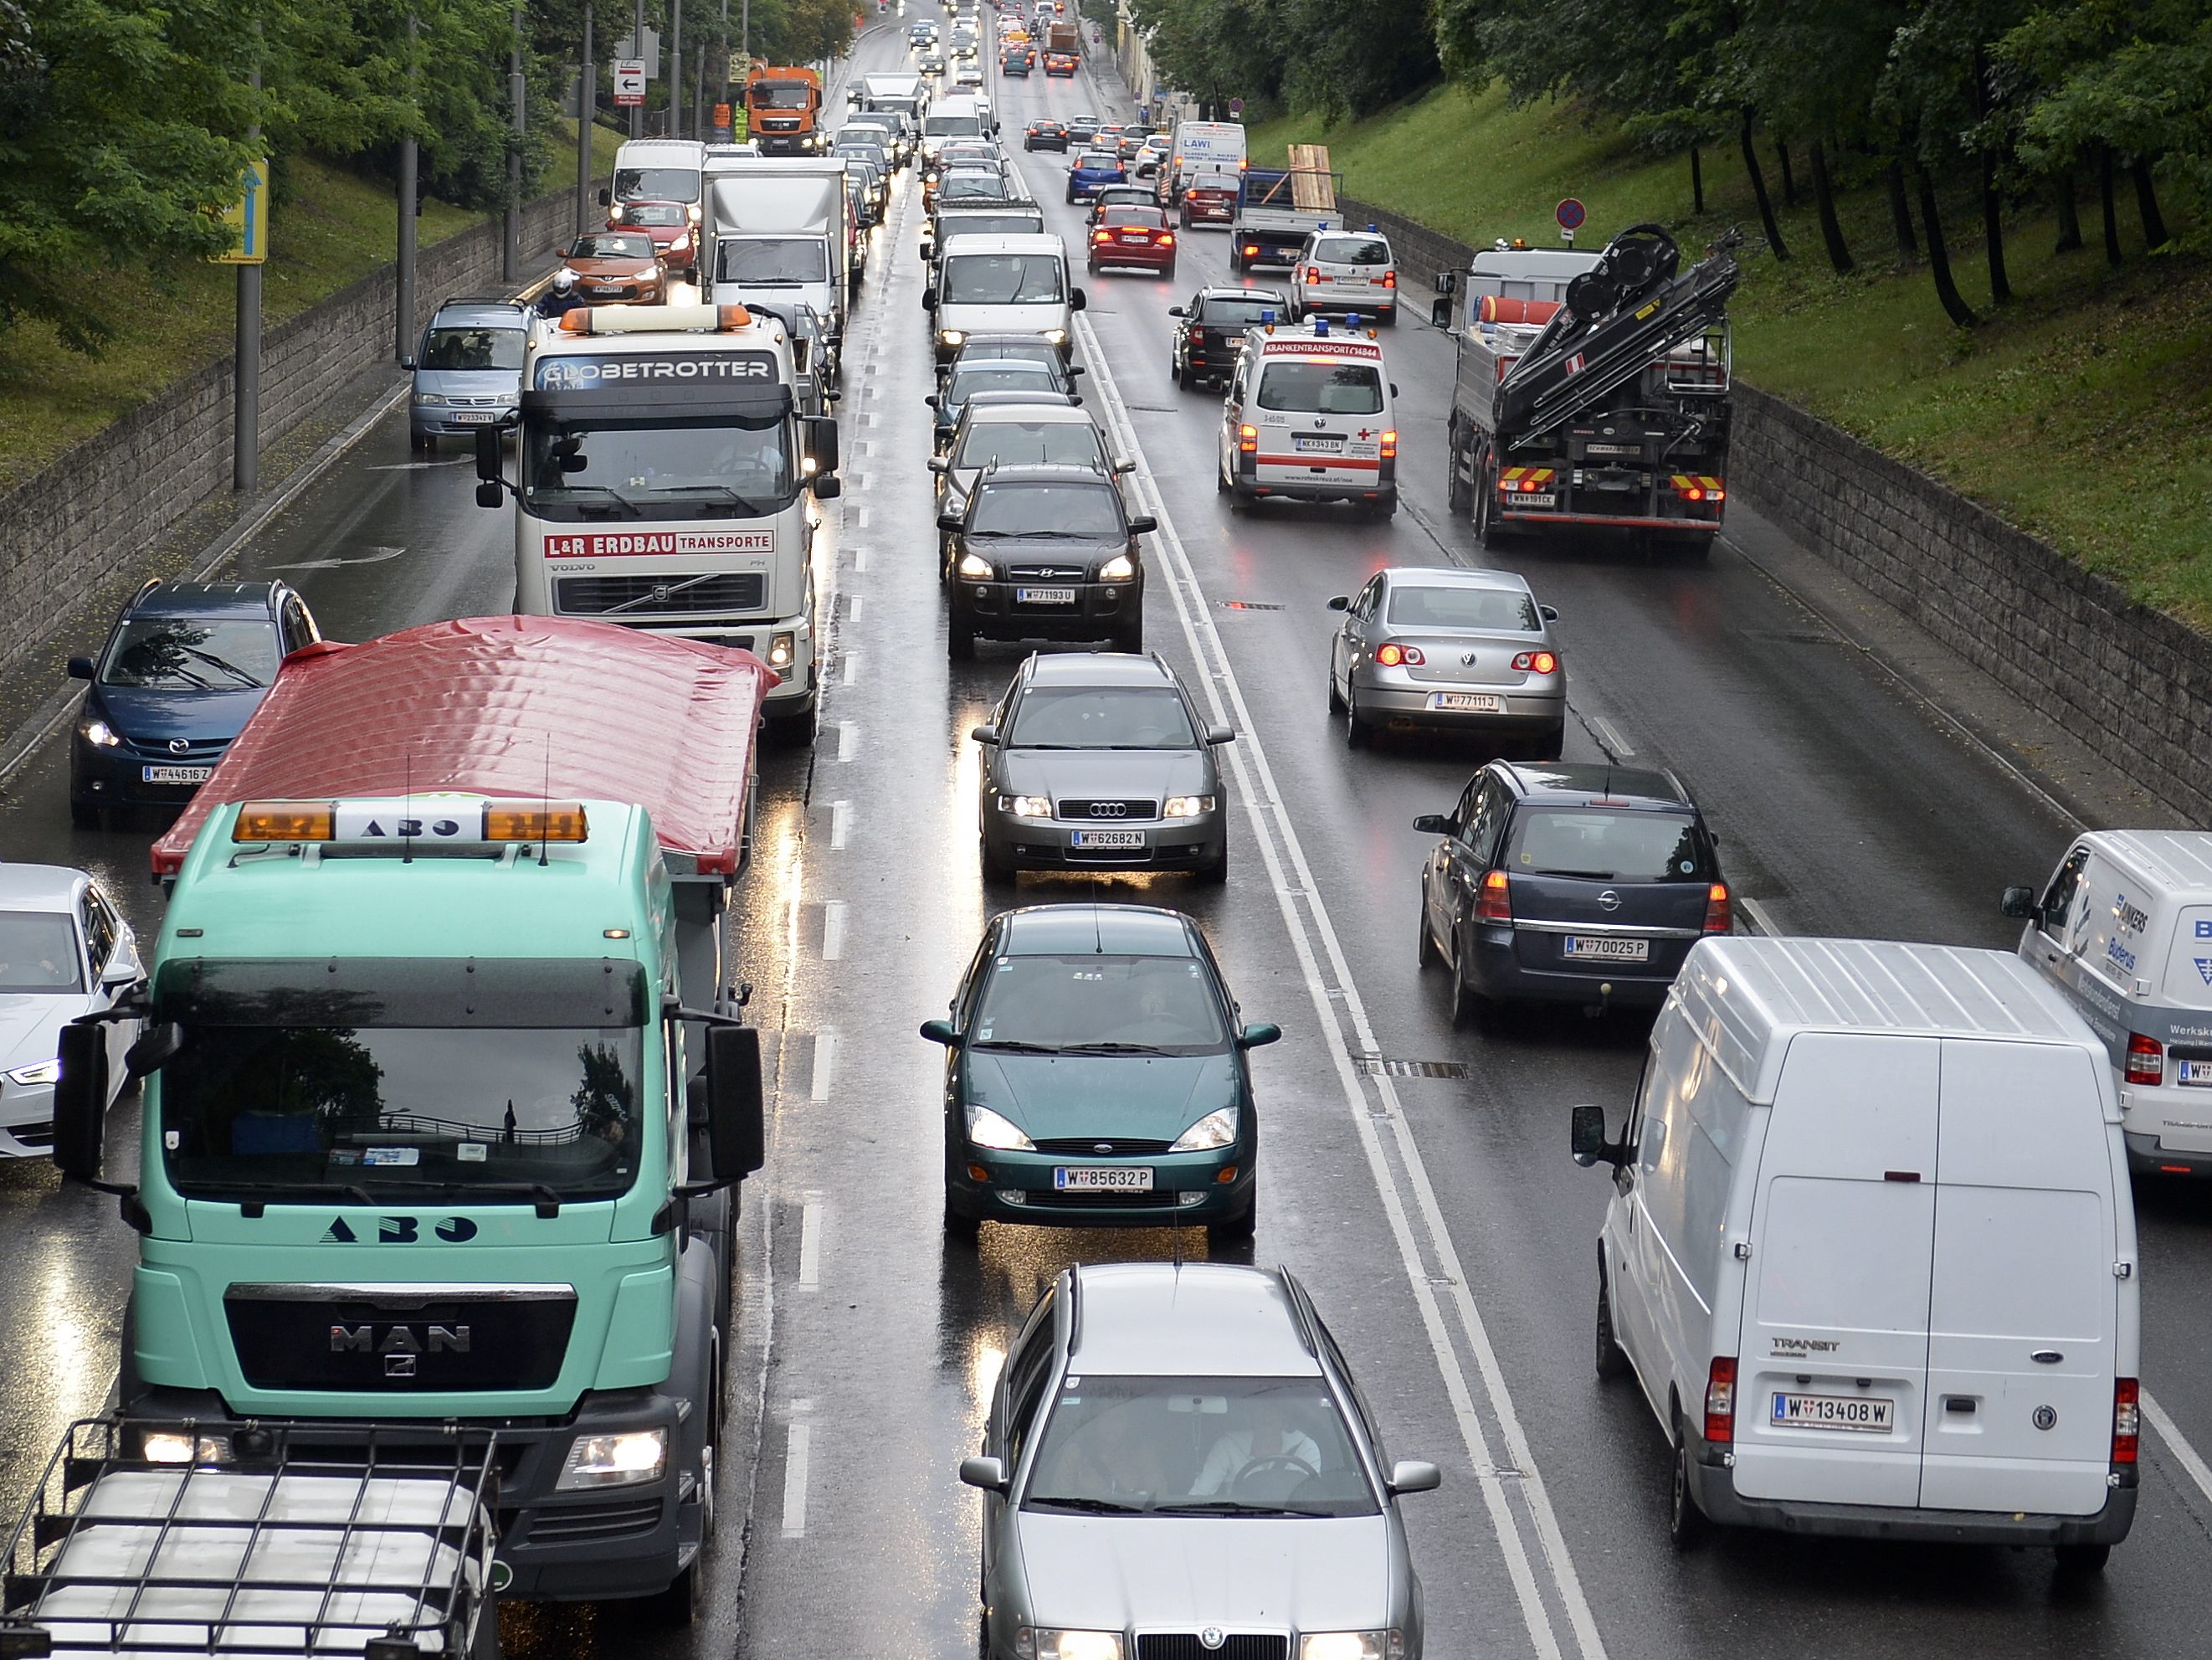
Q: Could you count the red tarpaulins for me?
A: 1